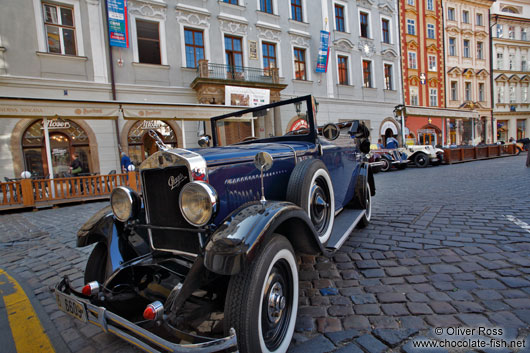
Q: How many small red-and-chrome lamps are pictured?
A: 2